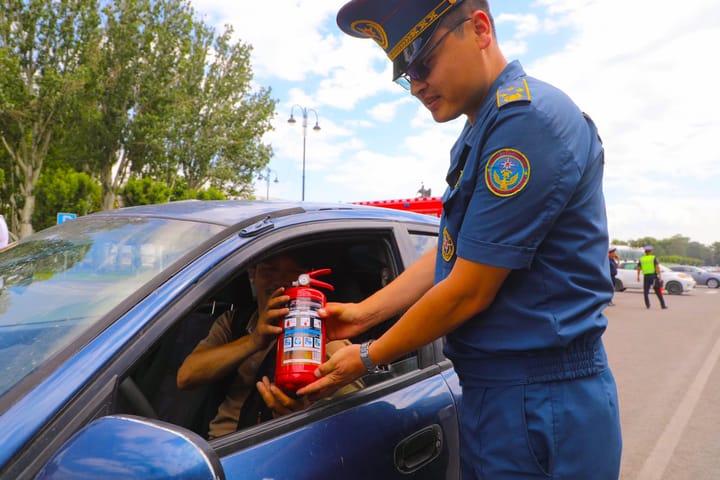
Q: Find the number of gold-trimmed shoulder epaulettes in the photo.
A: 1